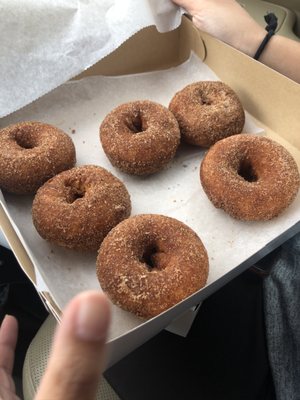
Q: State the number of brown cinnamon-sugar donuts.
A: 6